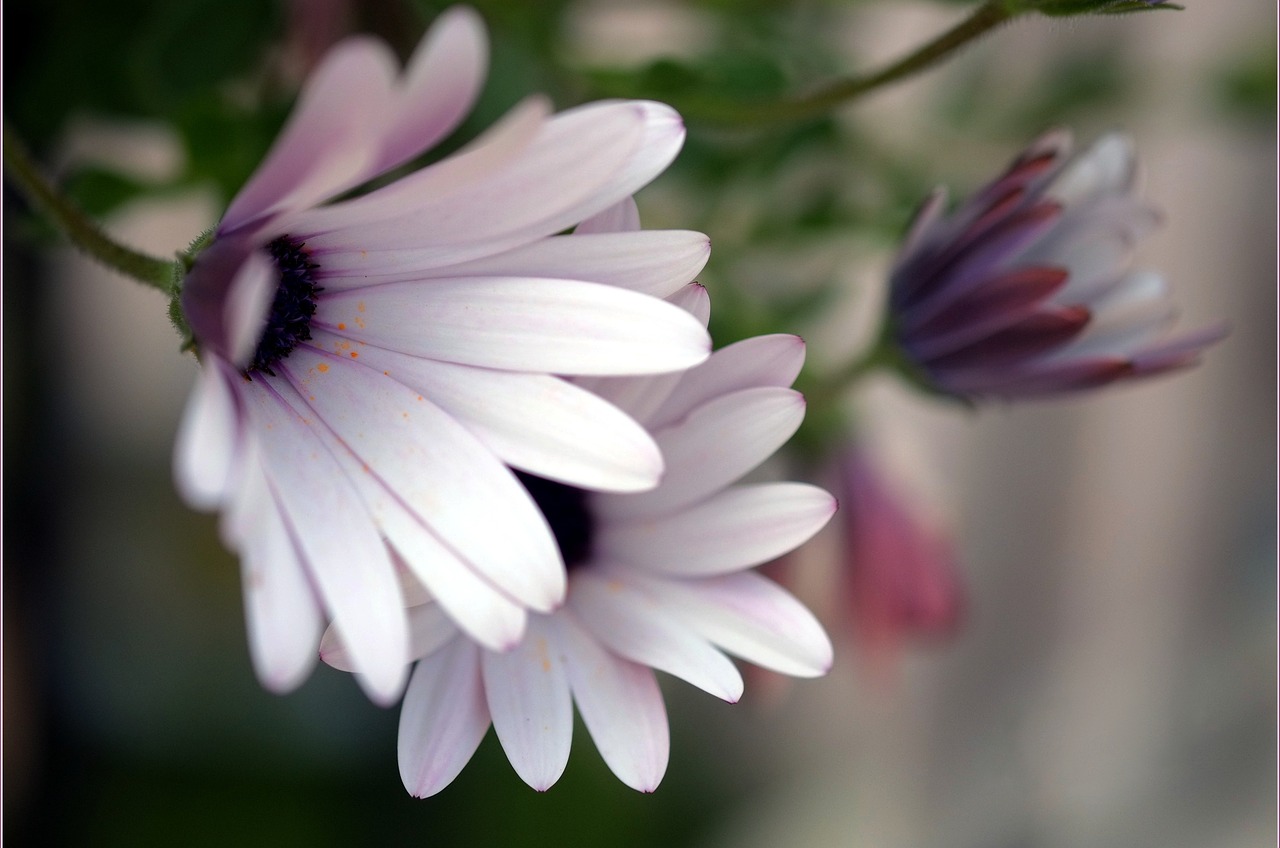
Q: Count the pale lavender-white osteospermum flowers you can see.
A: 2